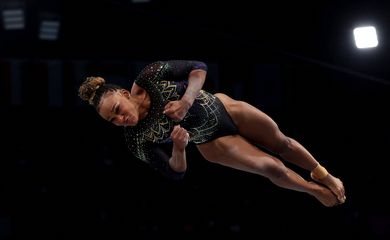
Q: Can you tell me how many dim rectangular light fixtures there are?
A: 2